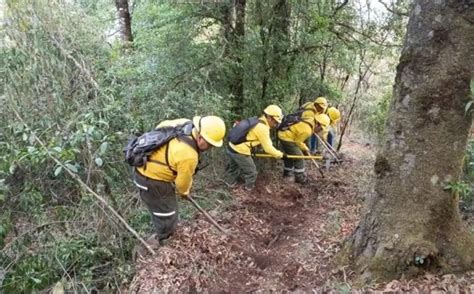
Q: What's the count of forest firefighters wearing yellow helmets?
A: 5